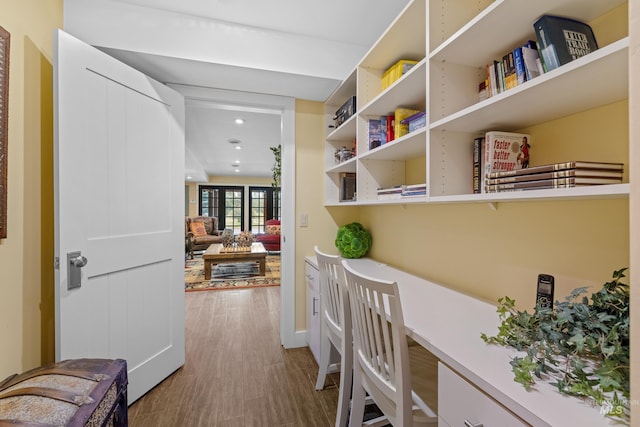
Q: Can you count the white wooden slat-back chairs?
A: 2